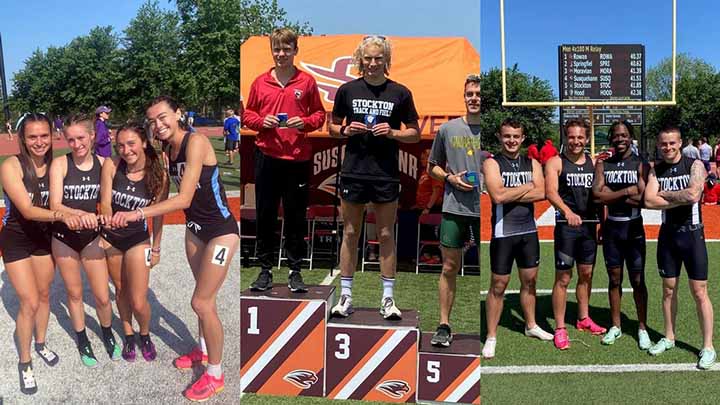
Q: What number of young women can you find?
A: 4